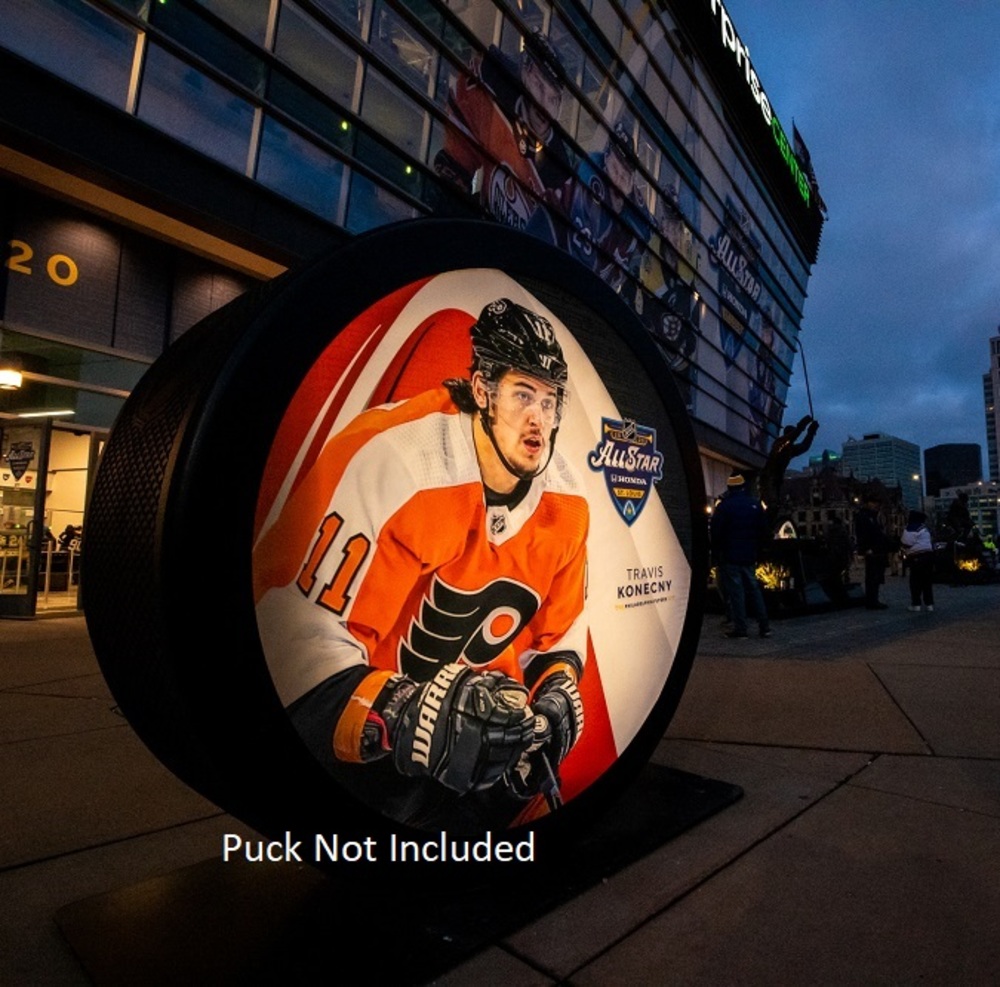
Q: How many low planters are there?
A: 2